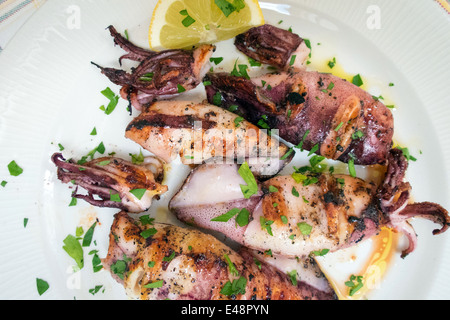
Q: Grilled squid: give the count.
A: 4